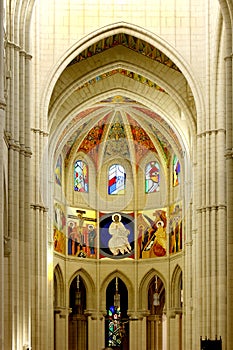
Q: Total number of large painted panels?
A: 5